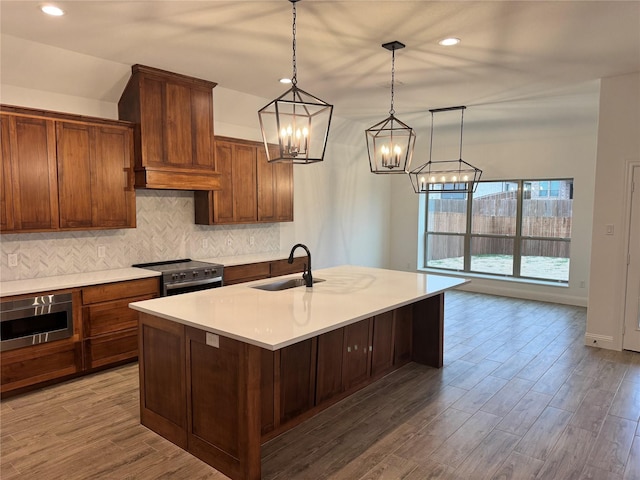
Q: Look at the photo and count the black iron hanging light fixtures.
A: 3